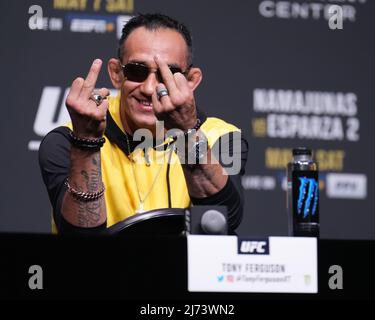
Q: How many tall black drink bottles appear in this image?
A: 1